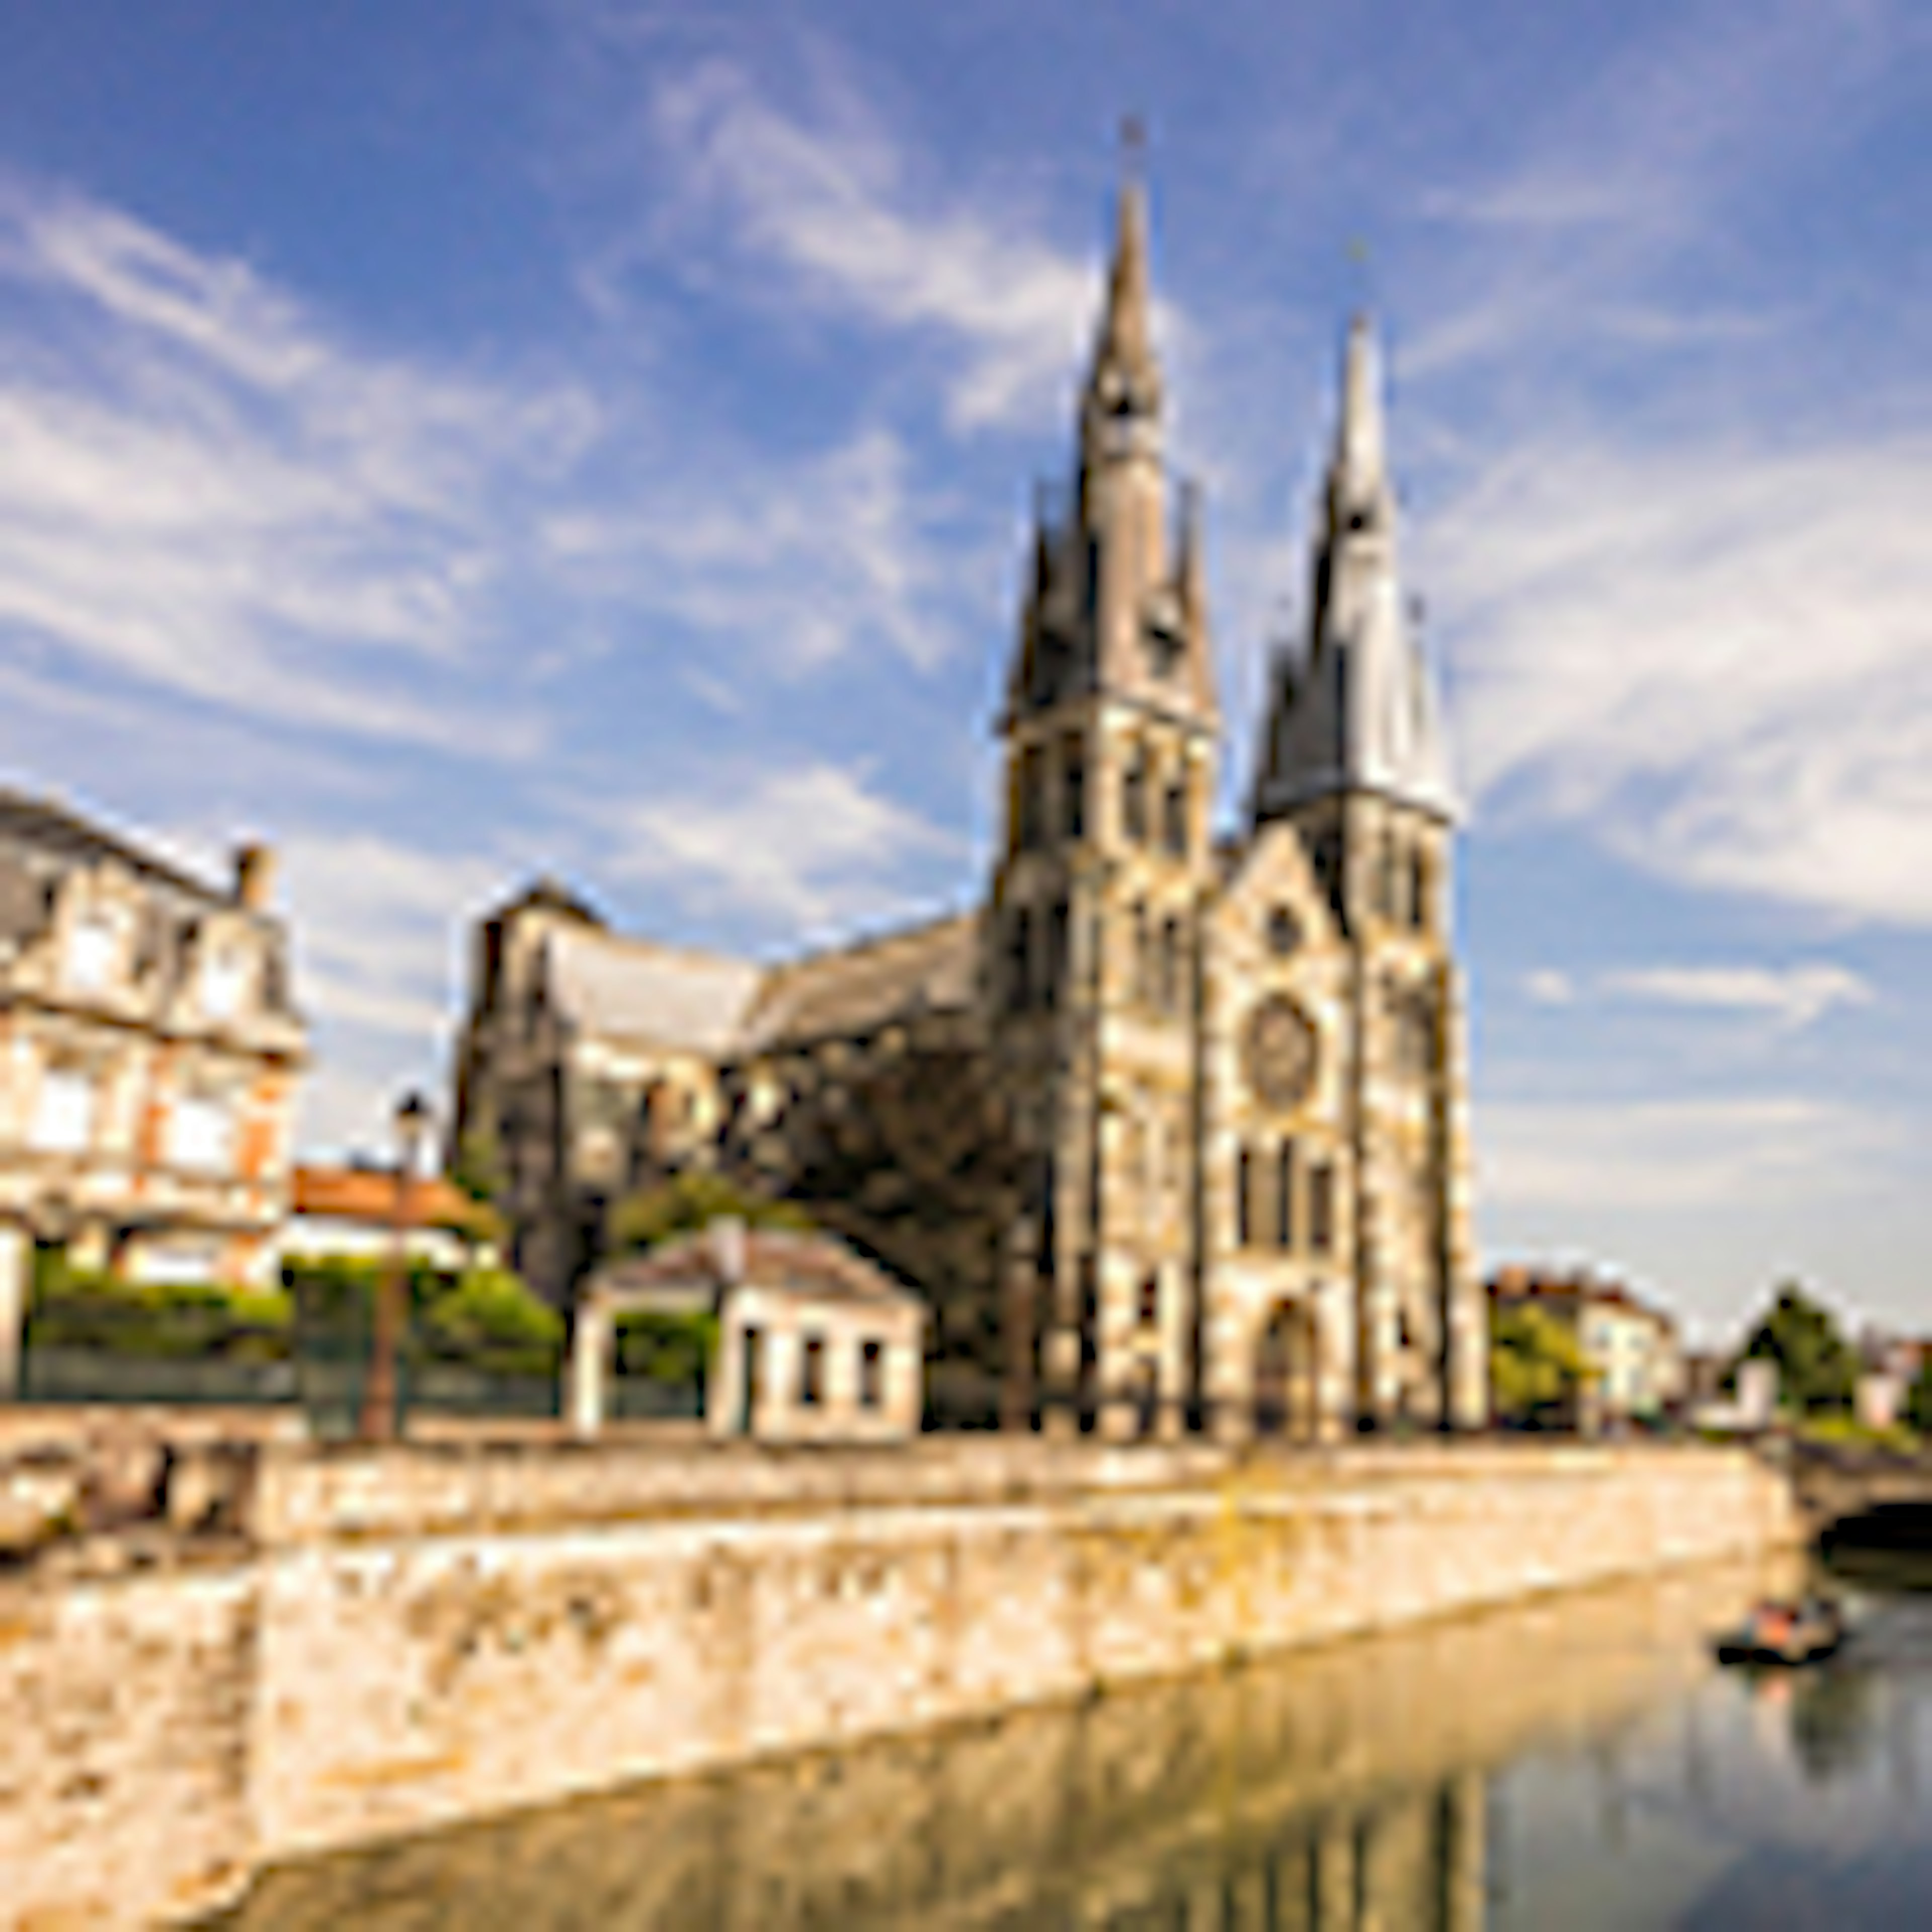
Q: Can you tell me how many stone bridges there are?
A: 1